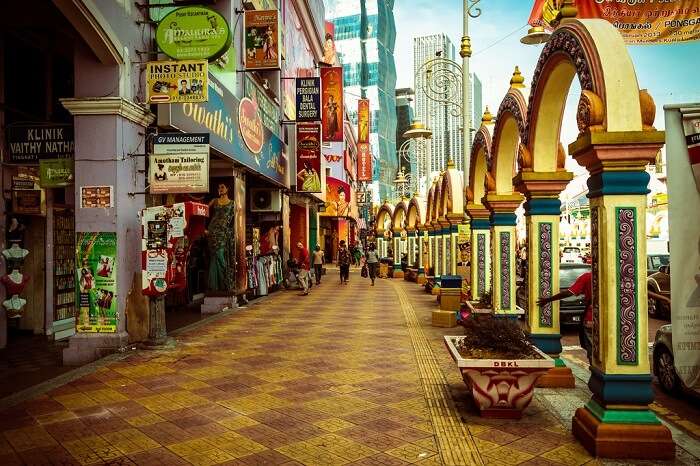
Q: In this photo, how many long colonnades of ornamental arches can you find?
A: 1